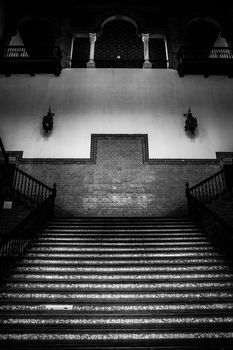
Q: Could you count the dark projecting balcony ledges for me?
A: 2